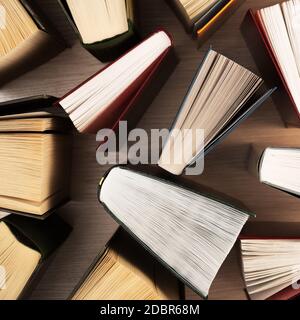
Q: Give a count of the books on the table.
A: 12